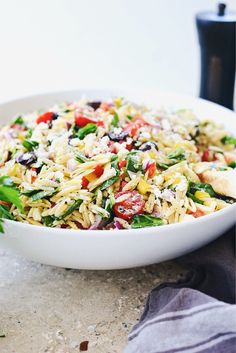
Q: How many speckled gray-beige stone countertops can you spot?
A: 1